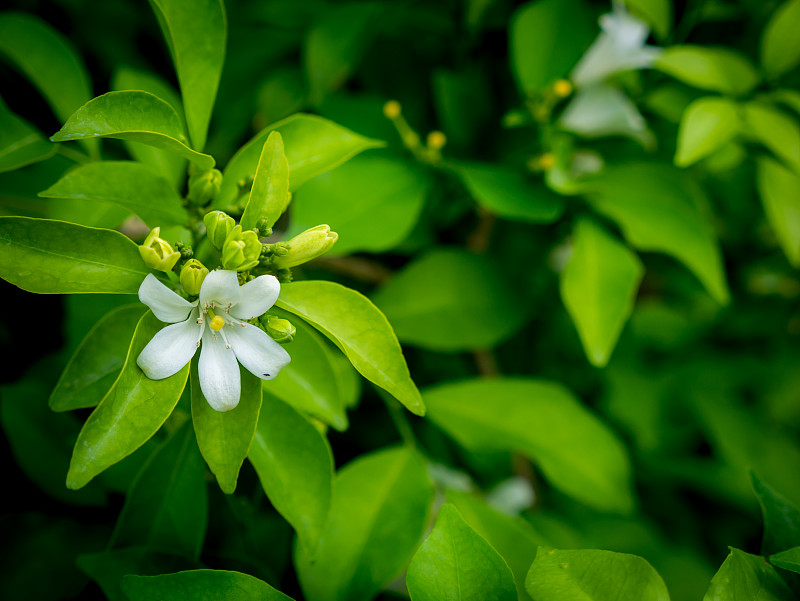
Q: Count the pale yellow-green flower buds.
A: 7